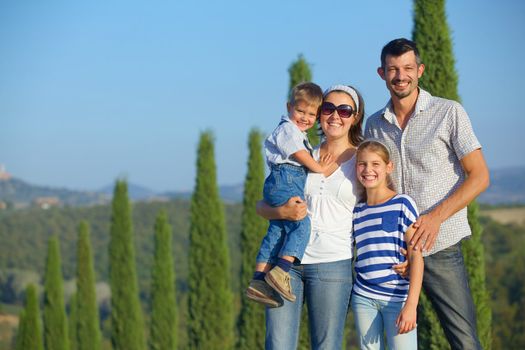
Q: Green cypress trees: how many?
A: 9